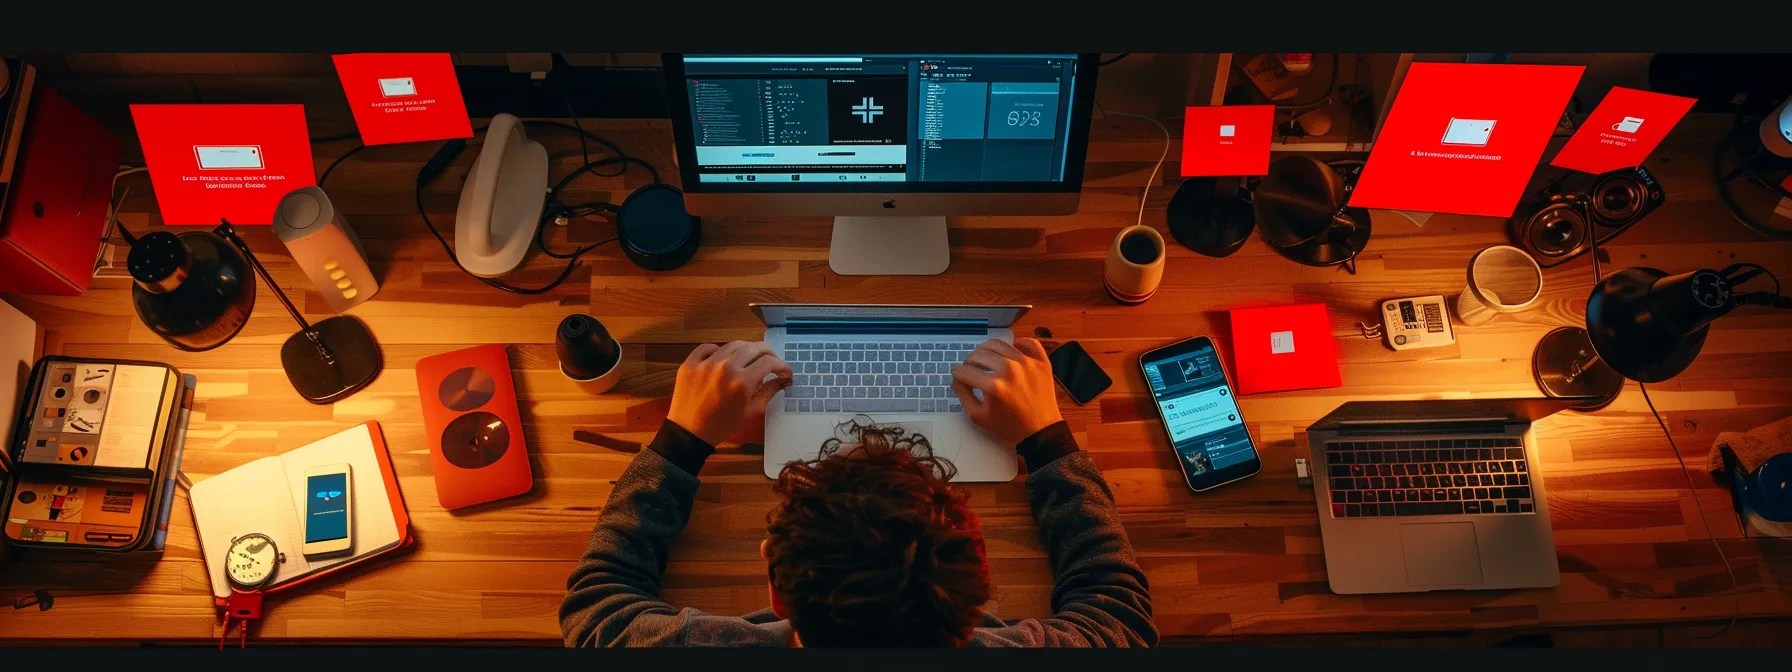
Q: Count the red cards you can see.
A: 6